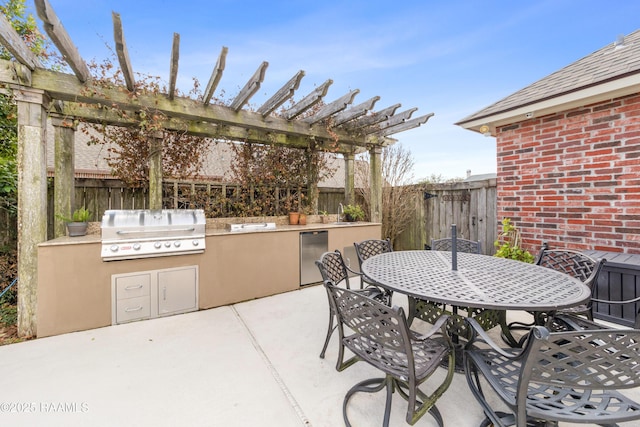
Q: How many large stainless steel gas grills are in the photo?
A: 1